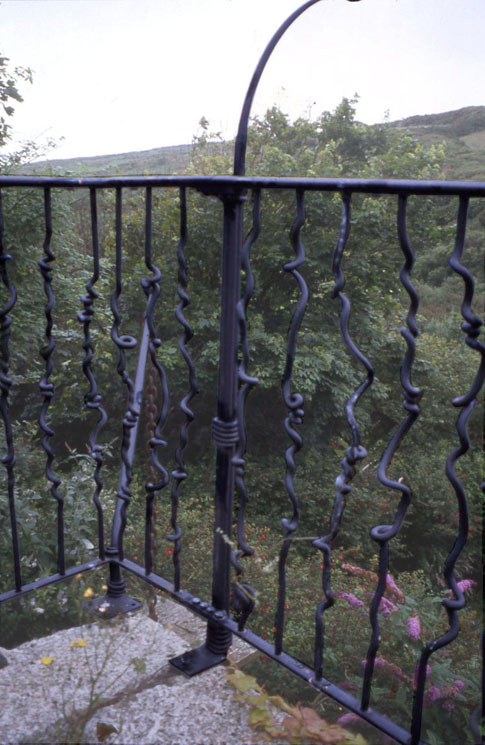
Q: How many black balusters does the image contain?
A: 11